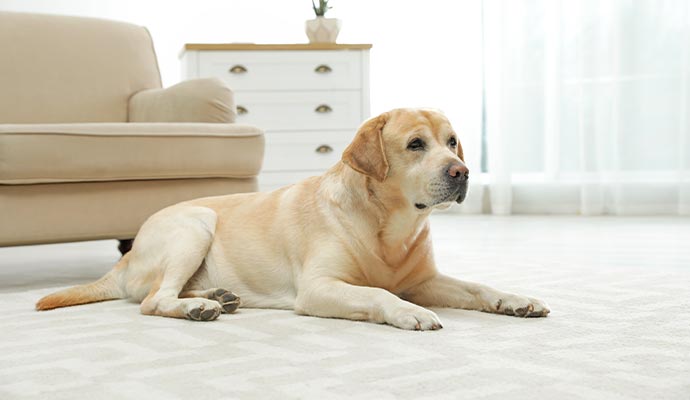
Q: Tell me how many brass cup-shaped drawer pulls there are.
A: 5